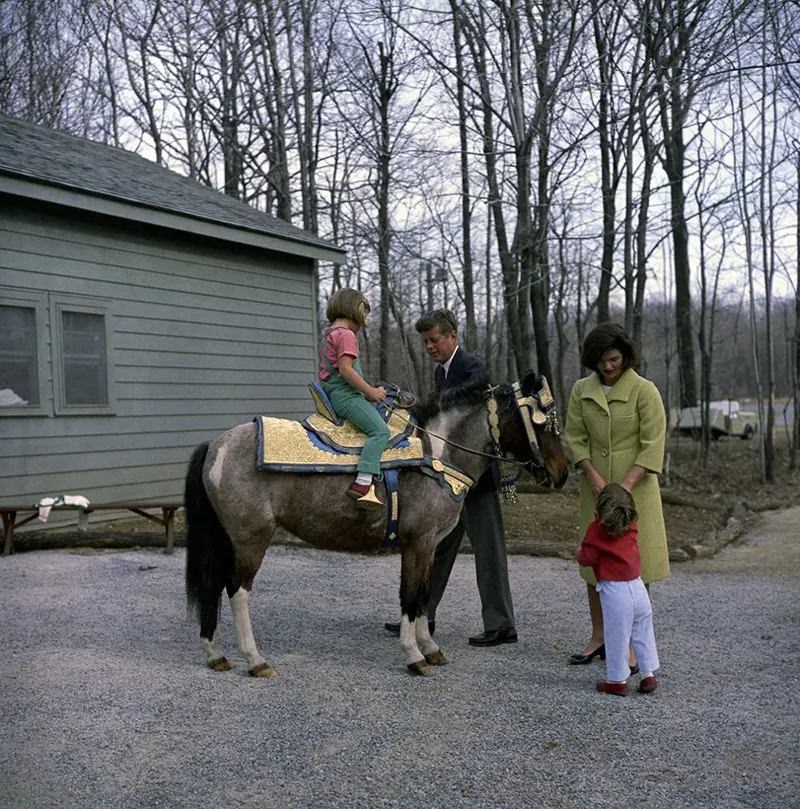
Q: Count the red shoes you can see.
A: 3